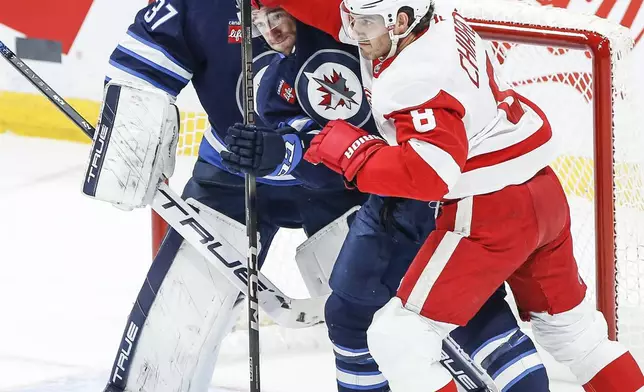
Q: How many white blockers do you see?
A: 1